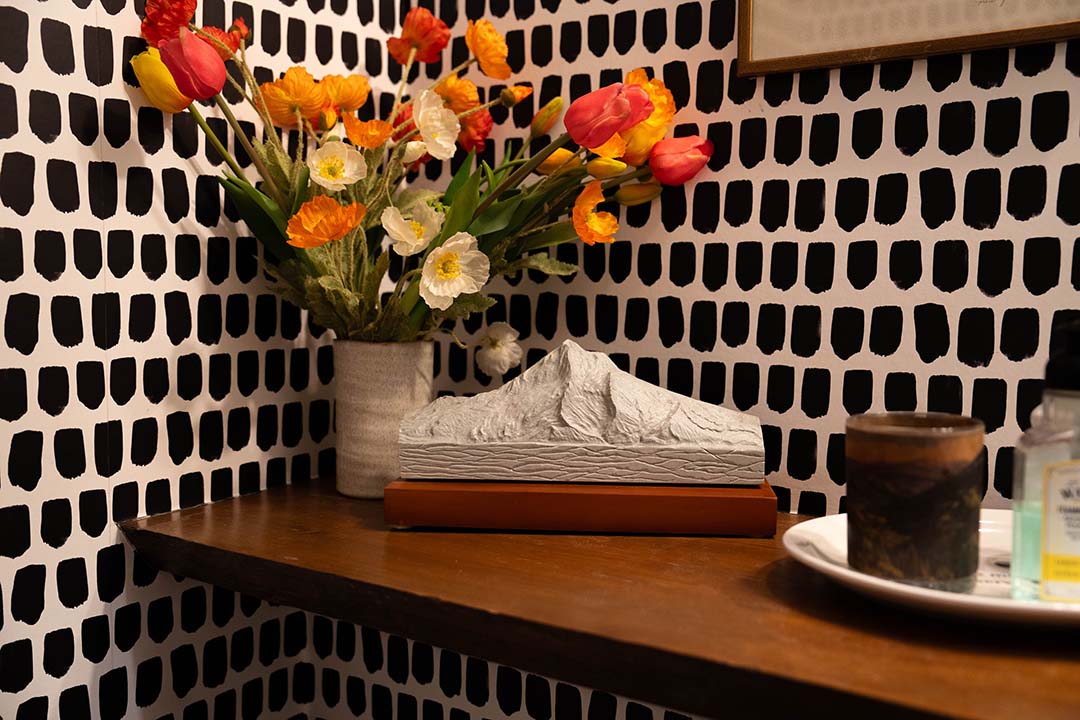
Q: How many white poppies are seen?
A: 5